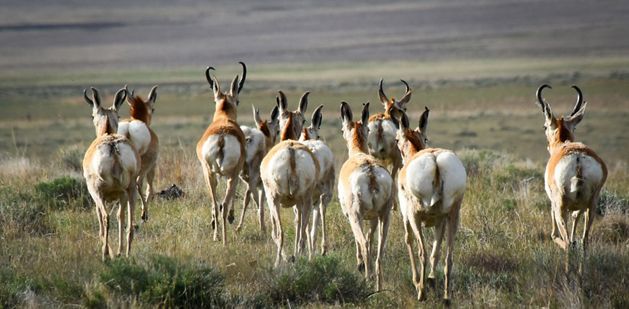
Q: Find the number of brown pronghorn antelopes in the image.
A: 10